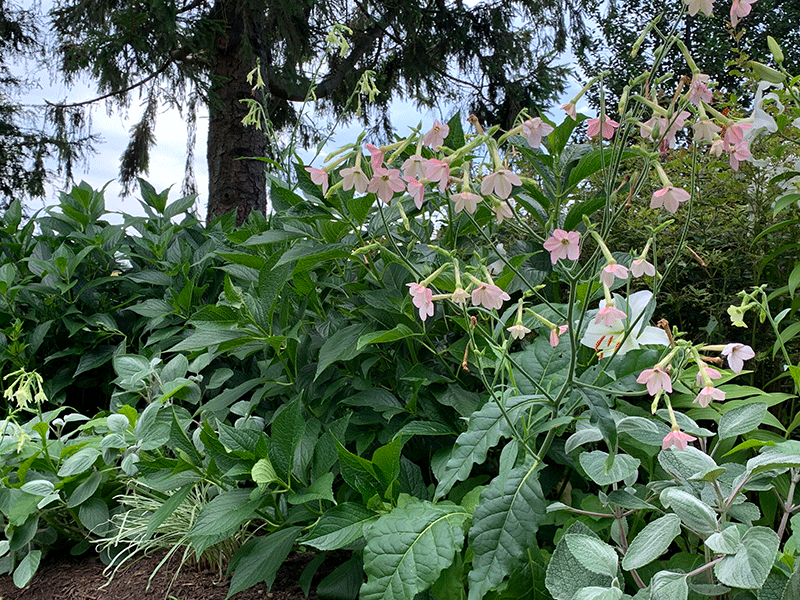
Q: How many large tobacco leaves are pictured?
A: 3